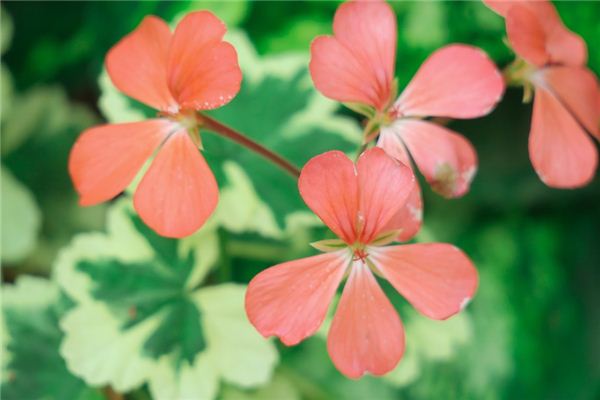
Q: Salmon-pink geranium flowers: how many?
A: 4